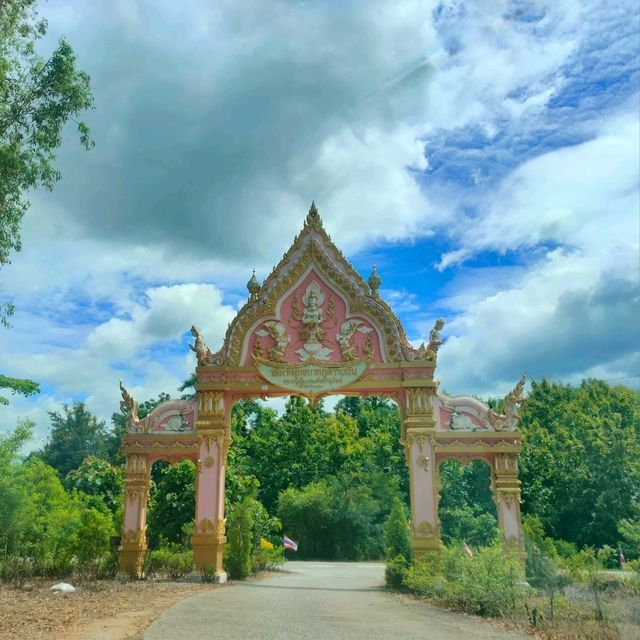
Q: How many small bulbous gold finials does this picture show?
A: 2